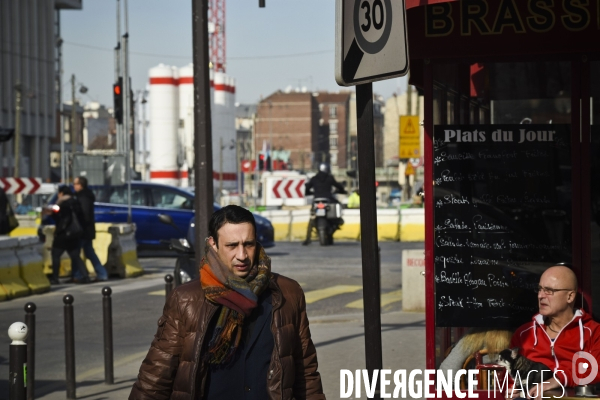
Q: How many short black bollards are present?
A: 5